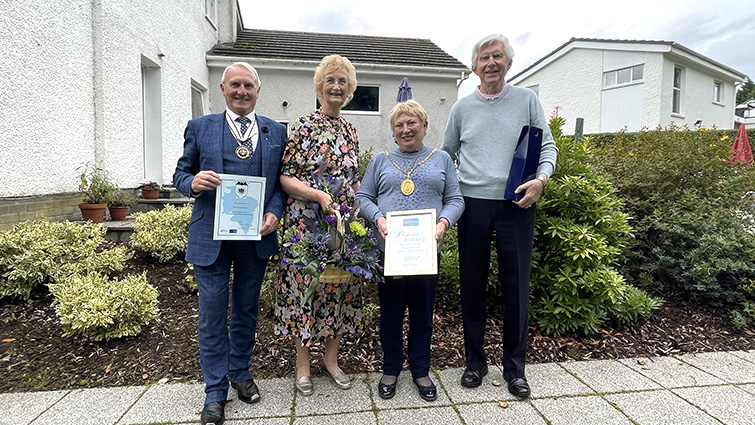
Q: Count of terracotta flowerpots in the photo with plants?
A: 3